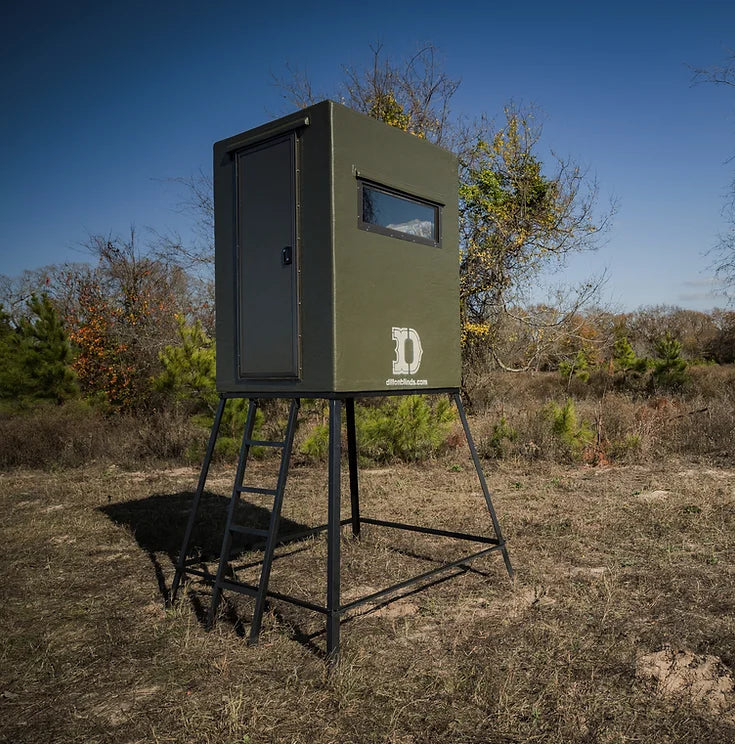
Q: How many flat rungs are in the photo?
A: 4